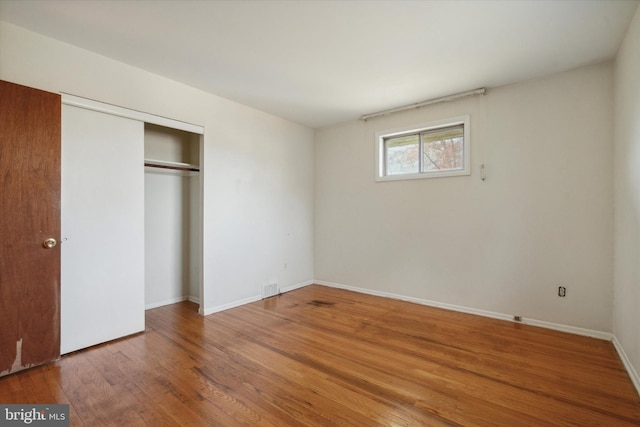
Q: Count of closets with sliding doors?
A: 1